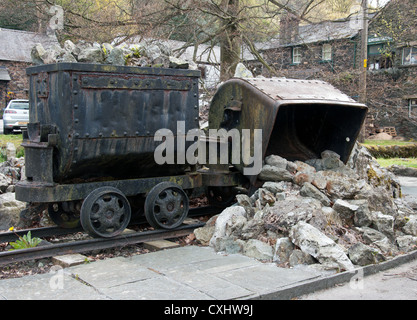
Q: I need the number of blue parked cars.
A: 0